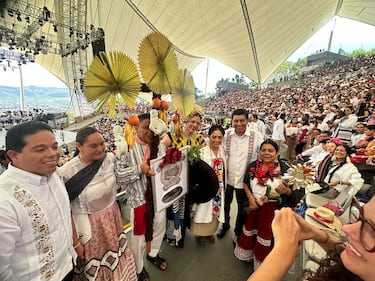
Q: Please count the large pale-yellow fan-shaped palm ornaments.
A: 3